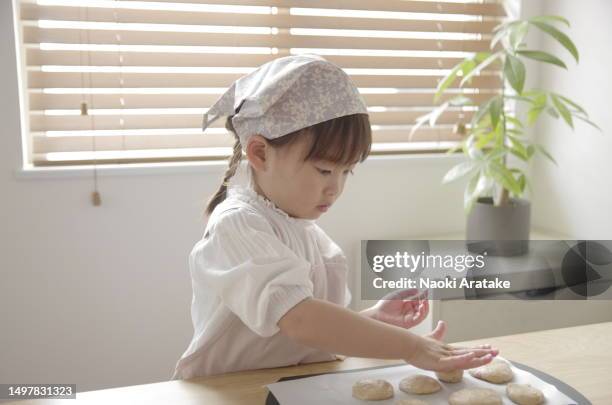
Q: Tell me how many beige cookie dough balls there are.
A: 7